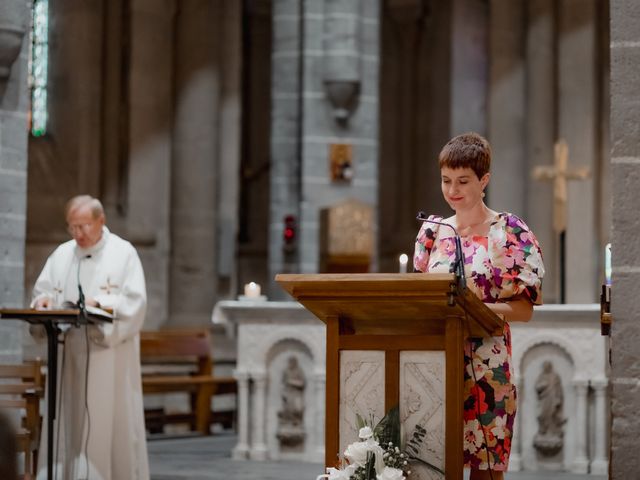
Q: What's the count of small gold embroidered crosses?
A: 2